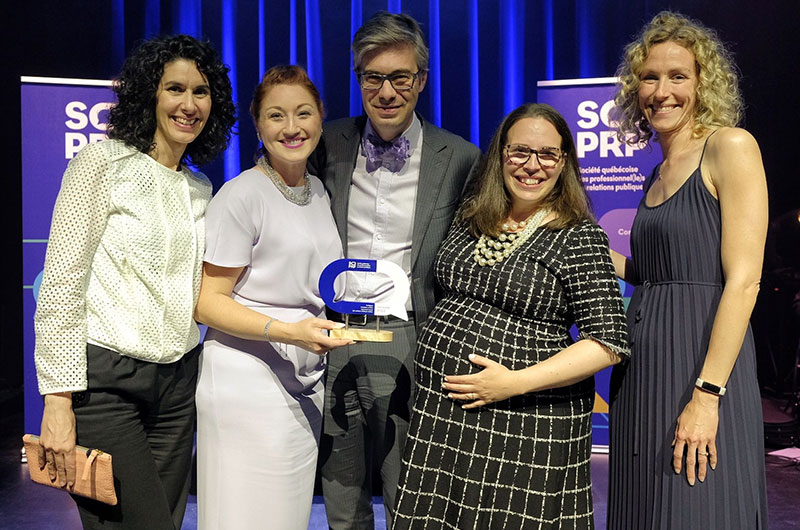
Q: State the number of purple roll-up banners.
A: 2